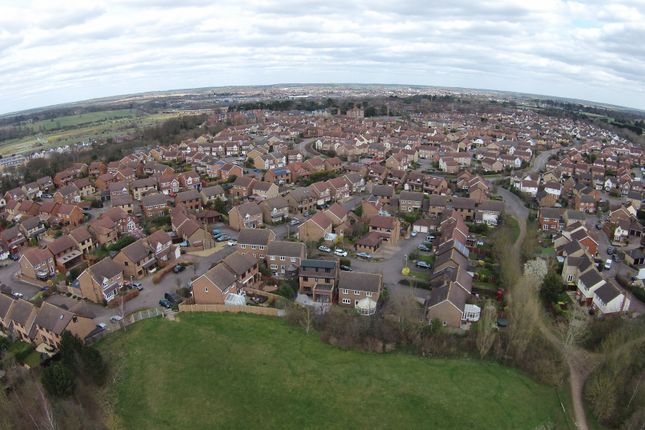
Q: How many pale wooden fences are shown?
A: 1